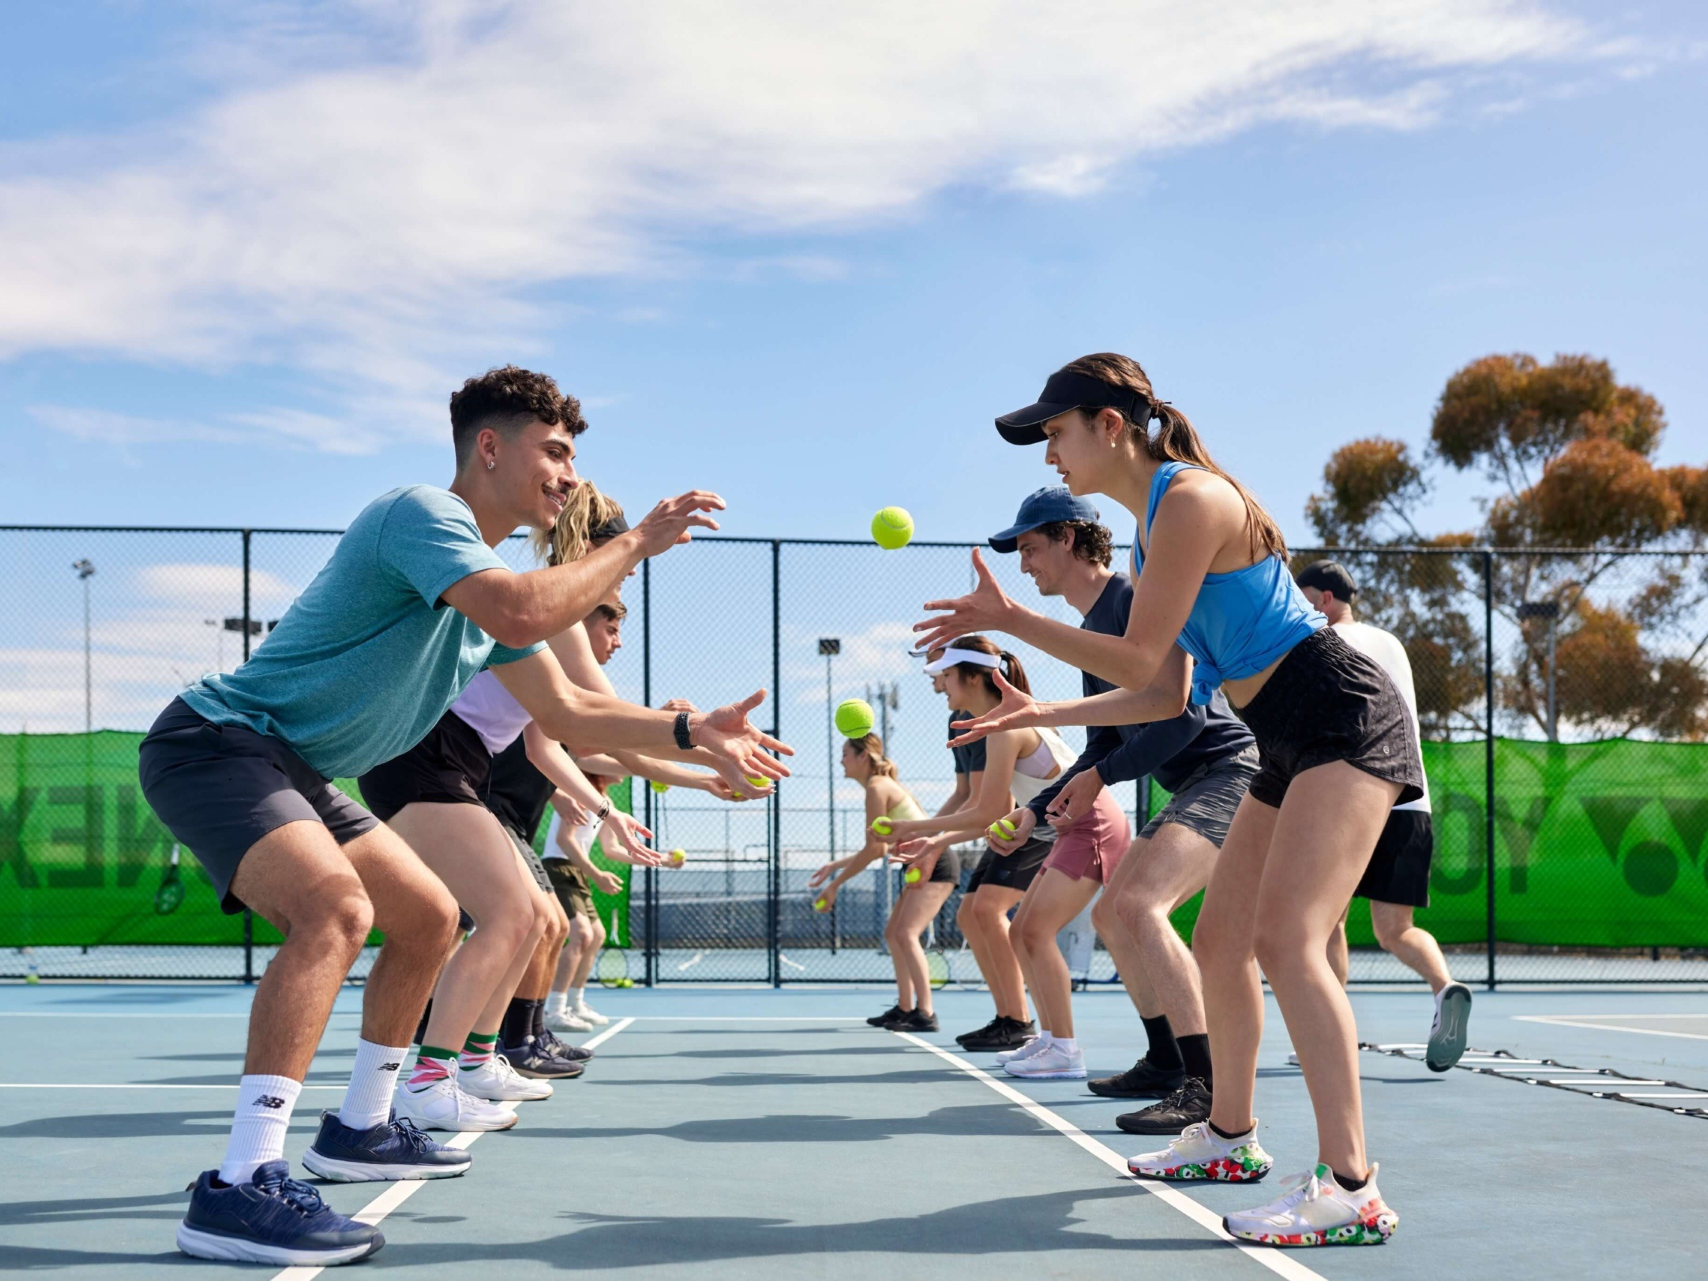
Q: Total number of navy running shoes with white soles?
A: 2